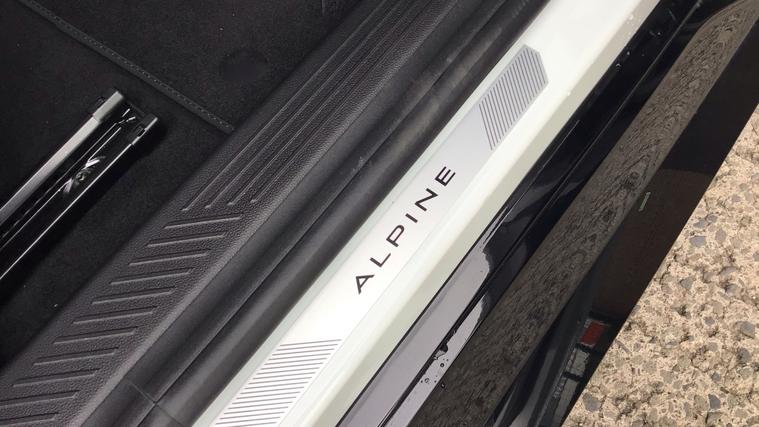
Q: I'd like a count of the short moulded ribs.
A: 11